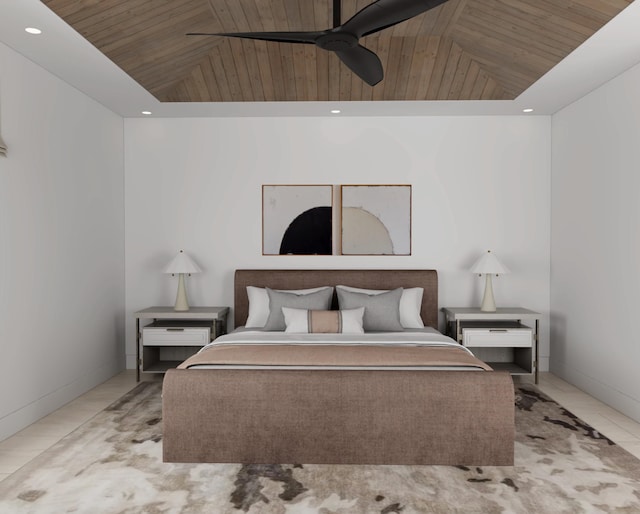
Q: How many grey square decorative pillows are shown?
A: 2